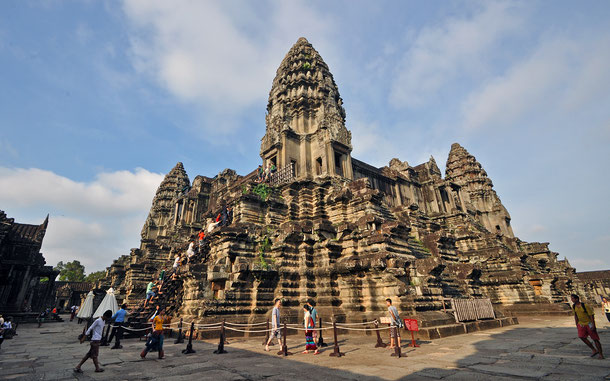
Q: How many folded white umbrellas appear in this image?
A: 2